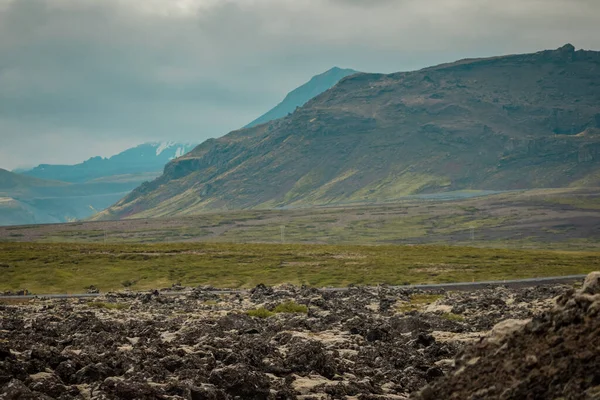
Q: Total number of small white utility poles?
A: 3